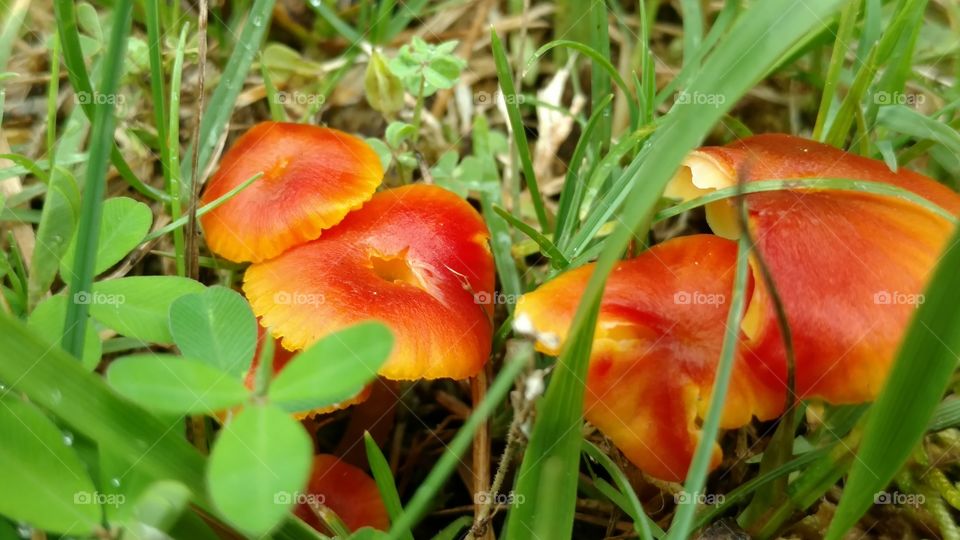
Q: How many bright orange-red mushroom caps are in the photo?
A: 6